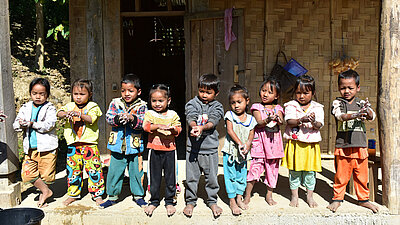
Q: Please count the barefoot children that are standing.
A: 8